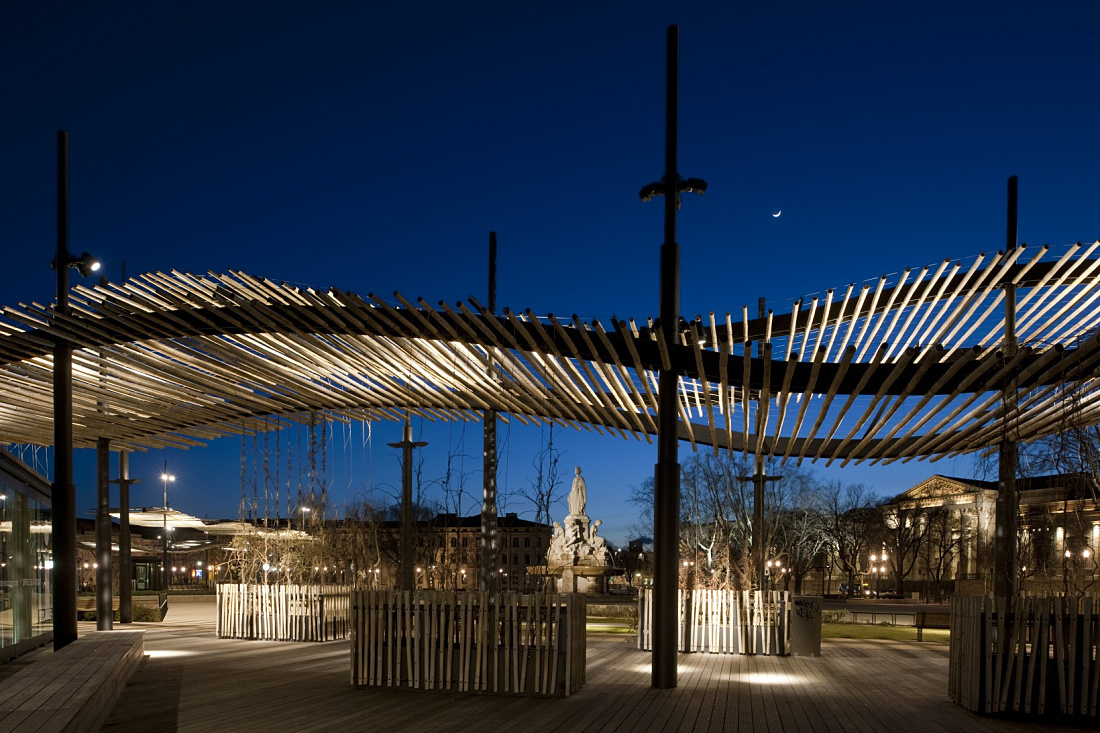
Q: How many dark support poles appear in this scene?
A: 8